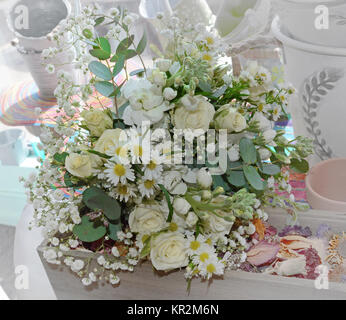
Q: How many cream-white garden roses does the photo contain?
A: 8